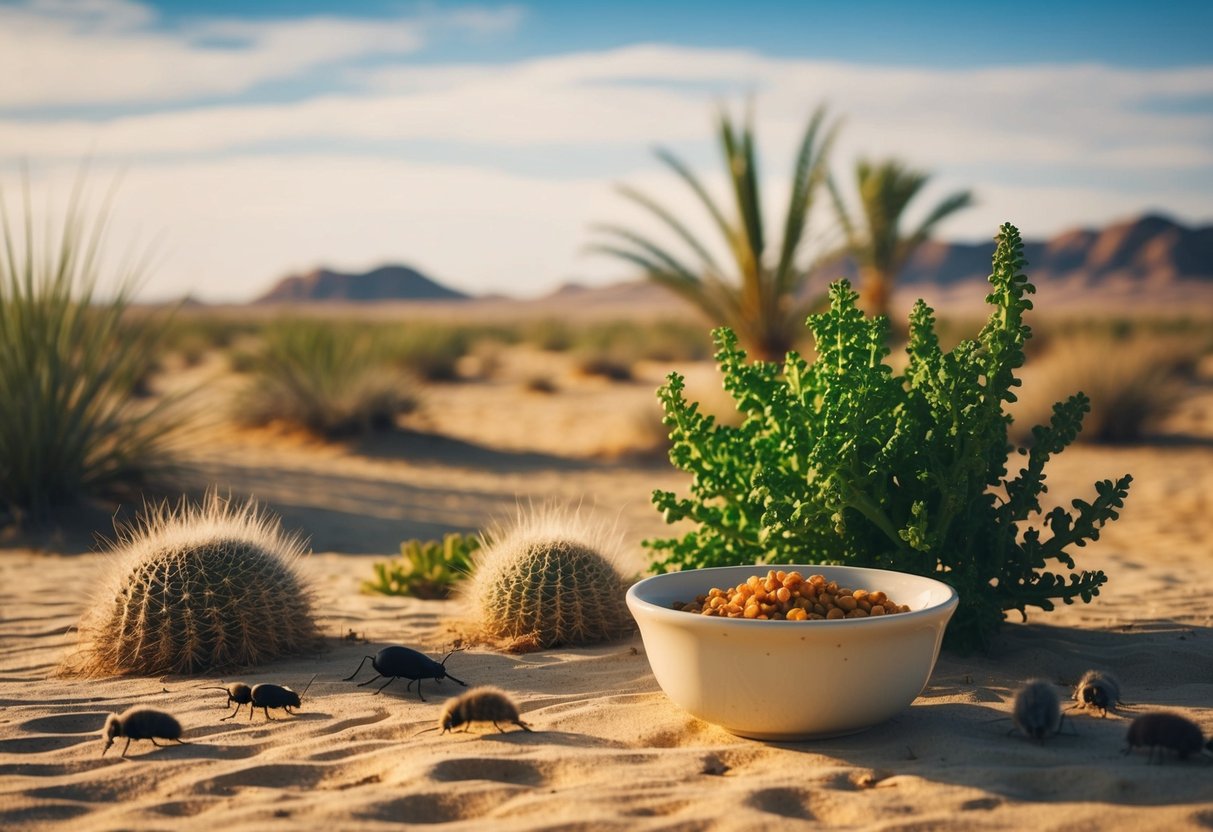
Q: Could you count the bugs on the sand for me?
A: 8